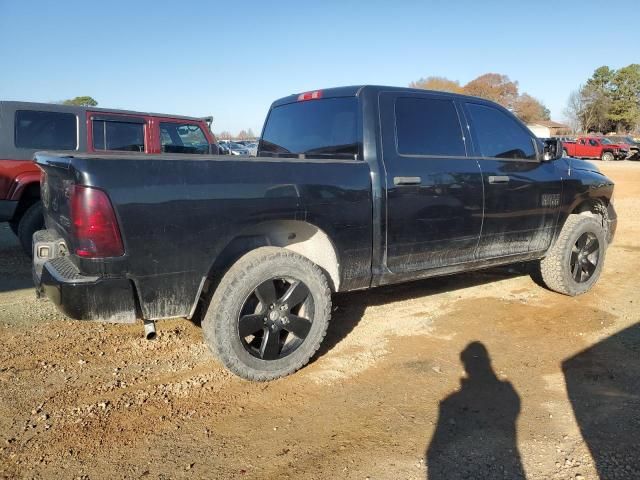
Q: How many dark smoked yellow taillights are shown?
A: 0